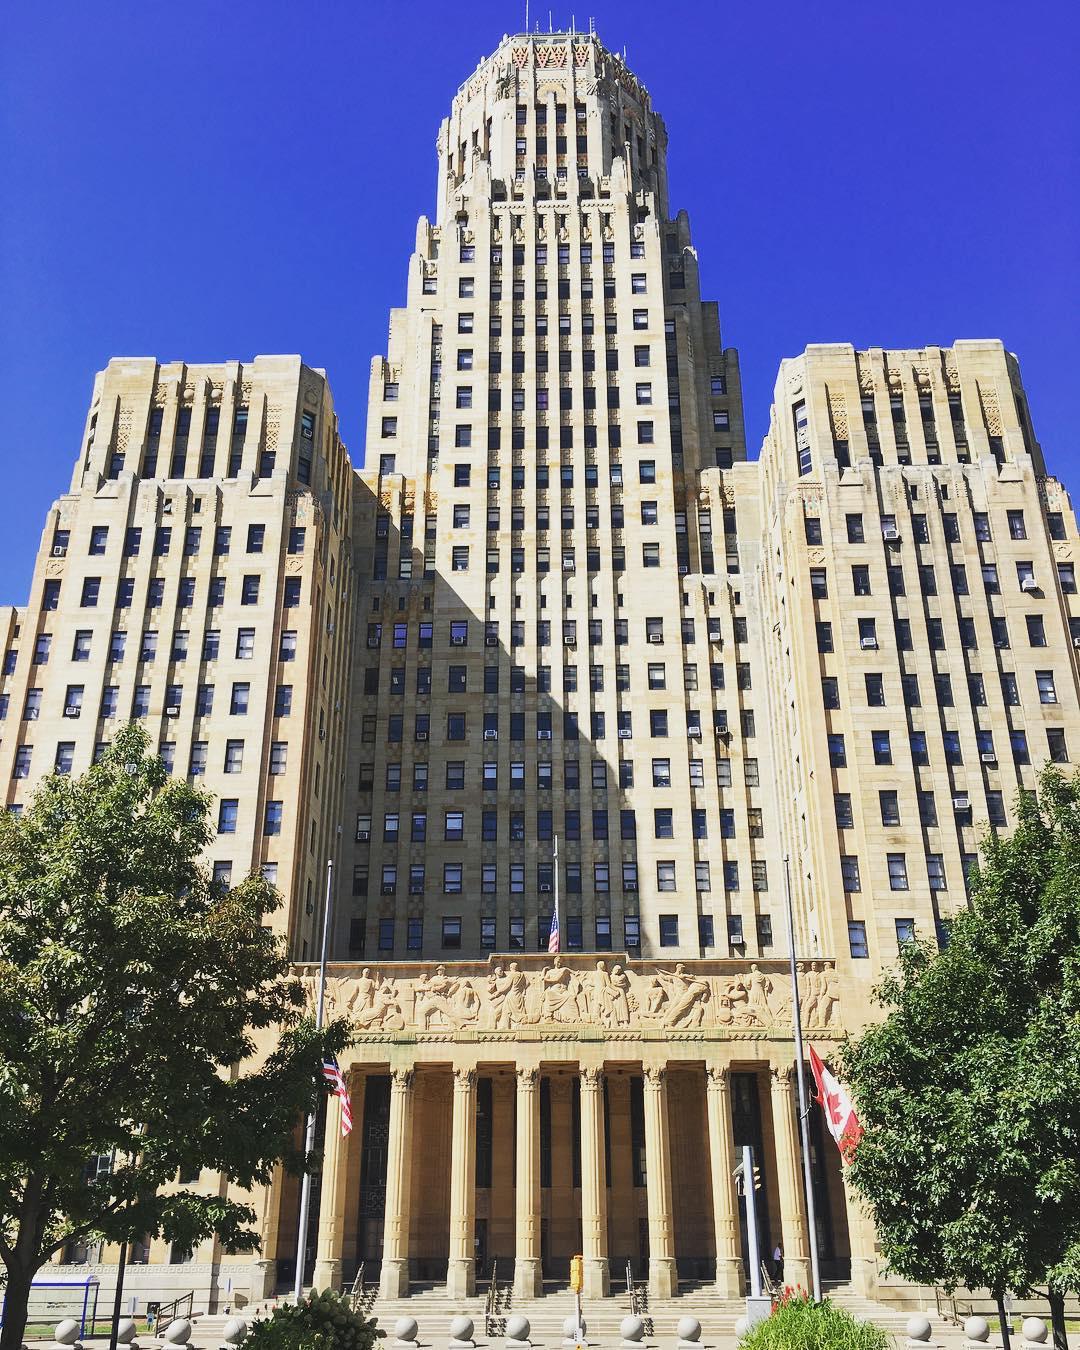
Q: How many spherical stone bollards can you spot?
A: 14